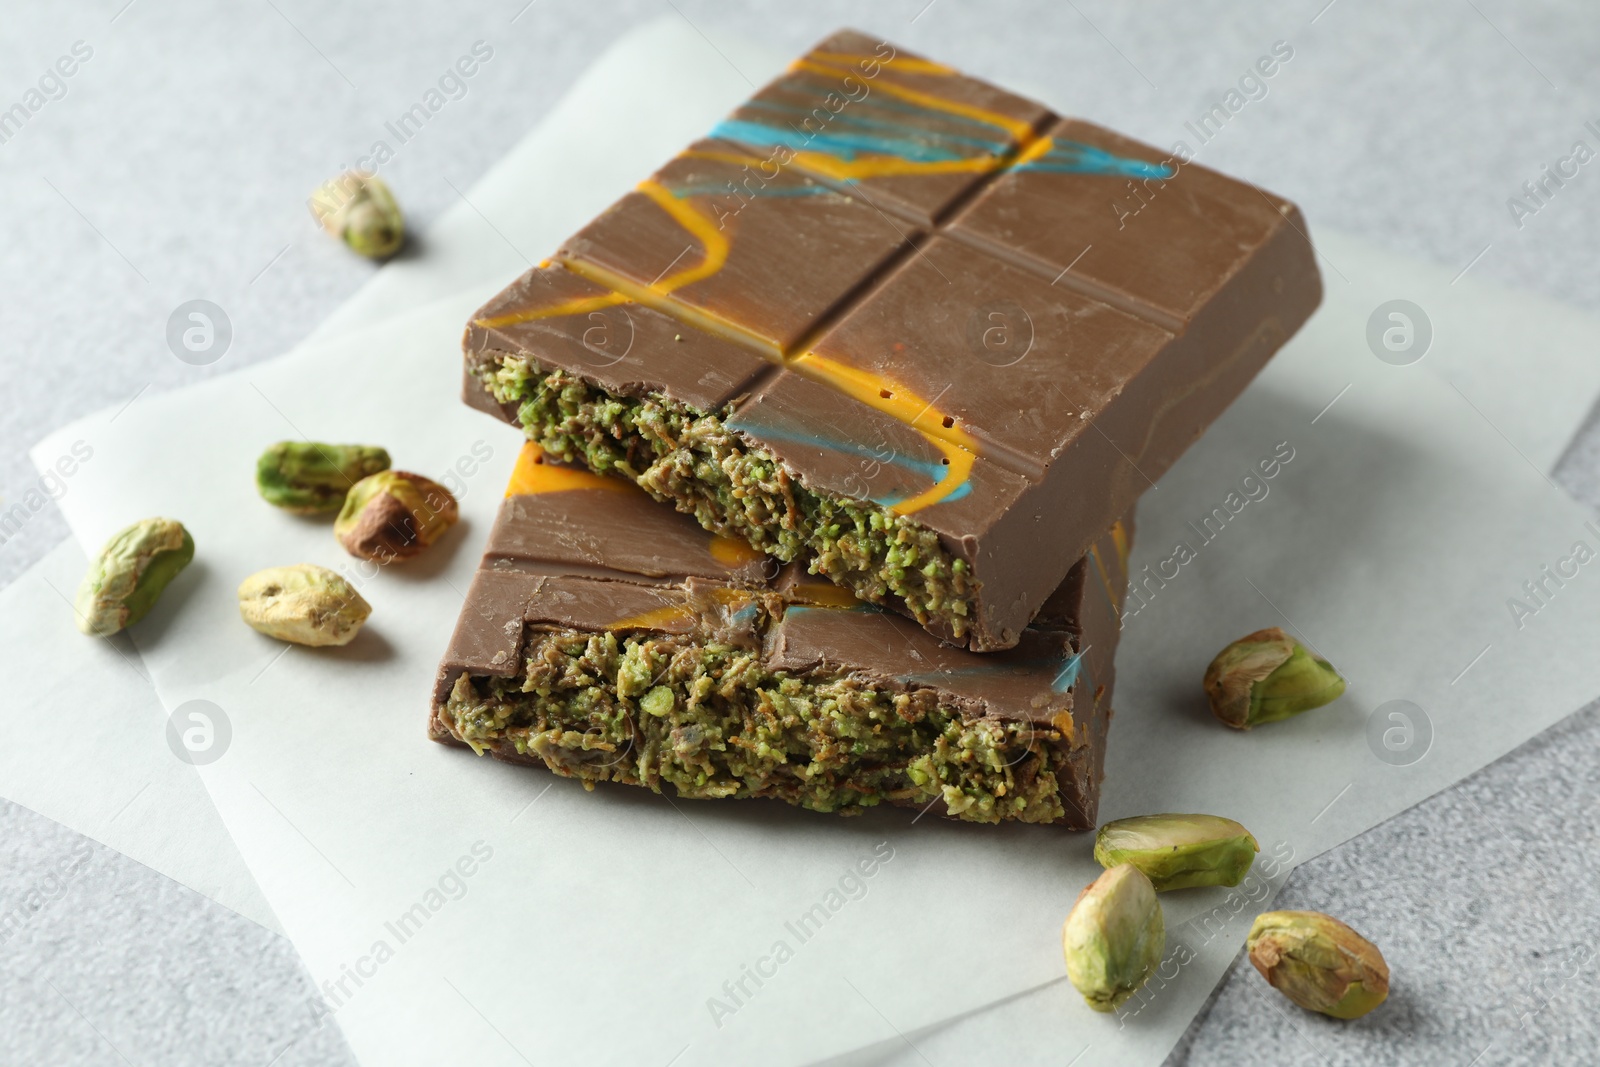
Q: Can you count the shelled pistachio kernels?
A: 9